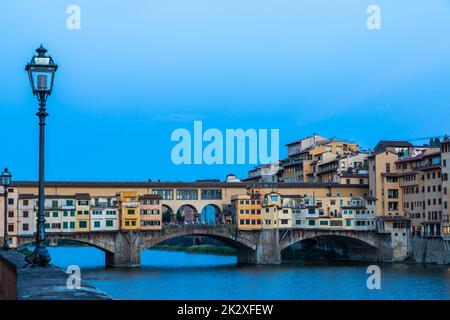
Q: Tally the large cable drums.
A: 0